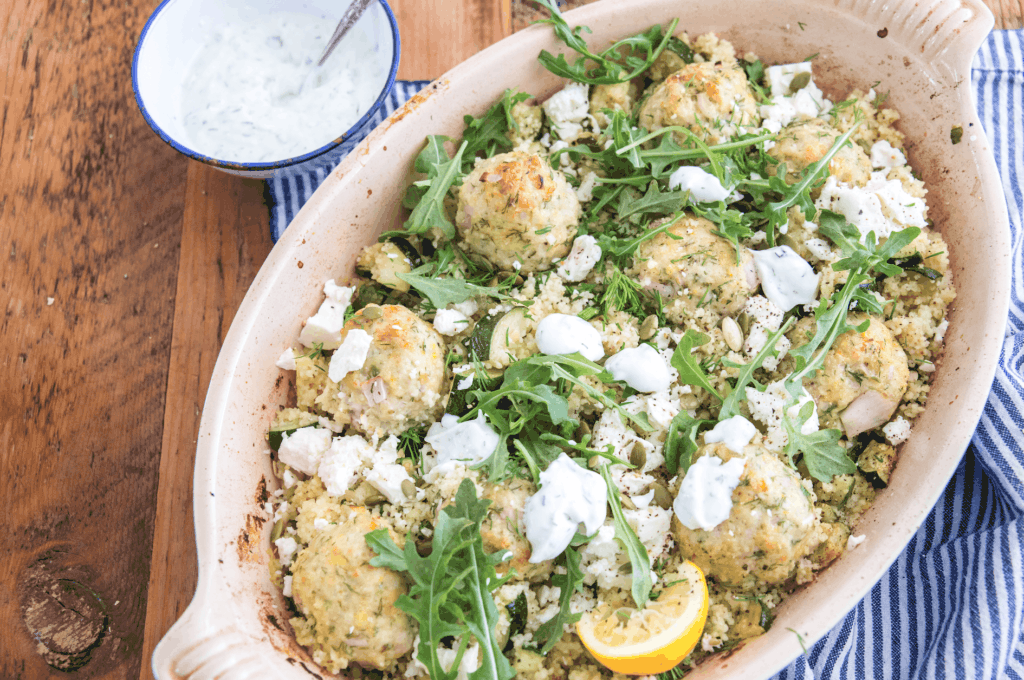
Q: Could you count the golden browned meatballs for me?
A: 9